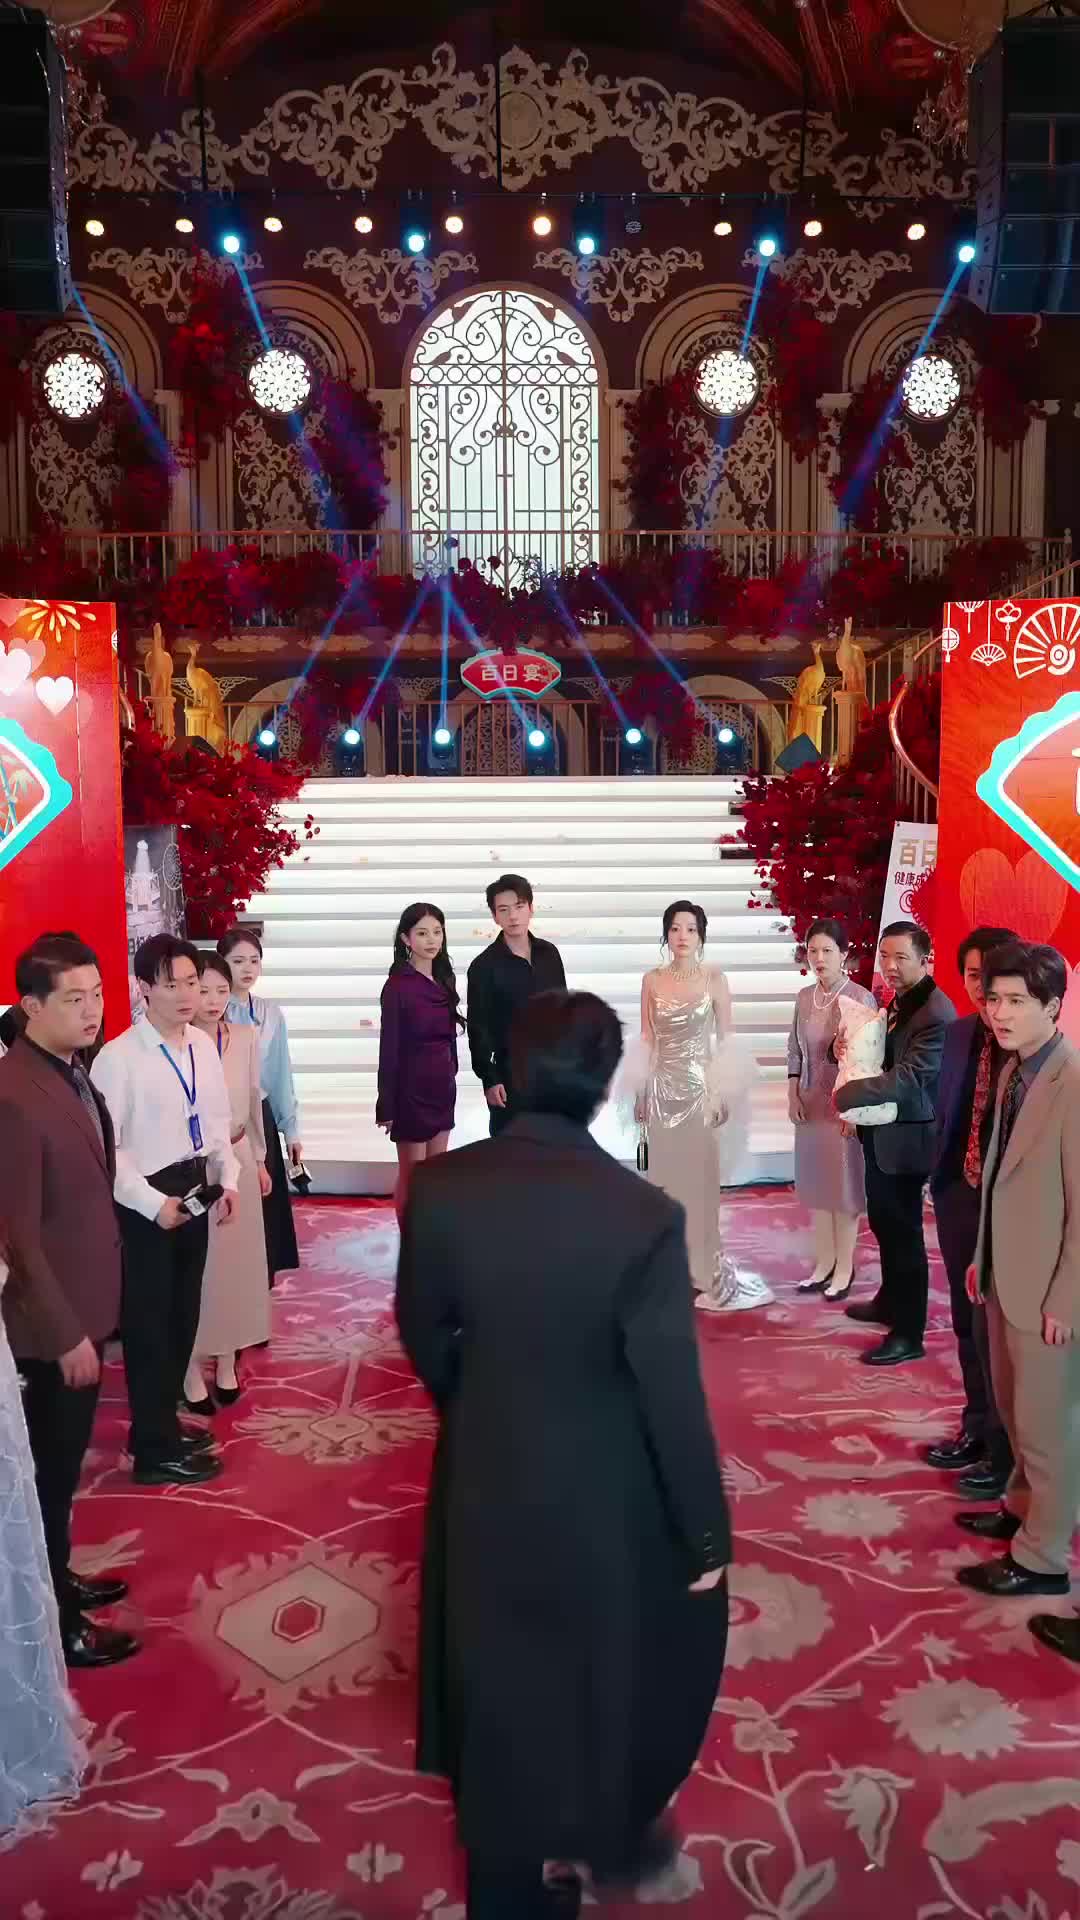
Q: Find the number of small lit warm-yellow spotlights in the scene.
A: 9